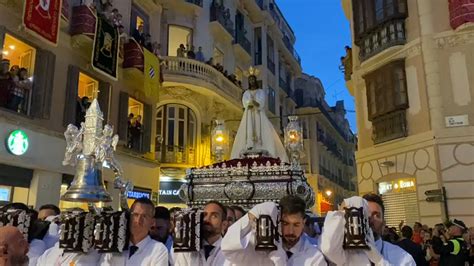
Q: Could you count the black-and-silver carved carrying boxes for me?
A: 6